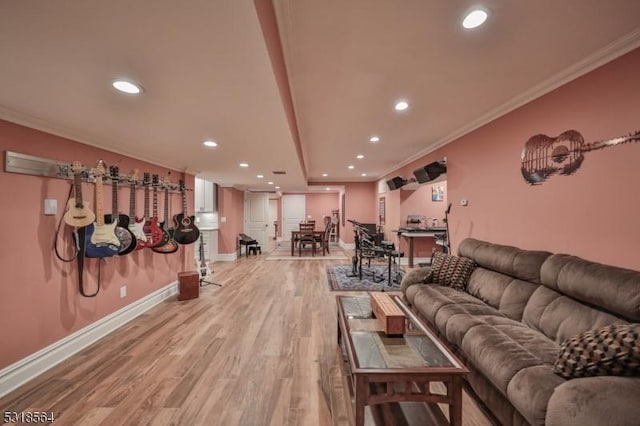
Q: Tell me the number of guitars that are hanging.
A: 8